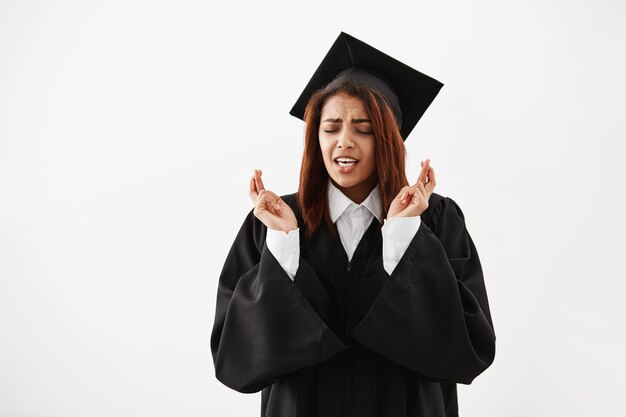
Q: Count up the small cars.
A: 0